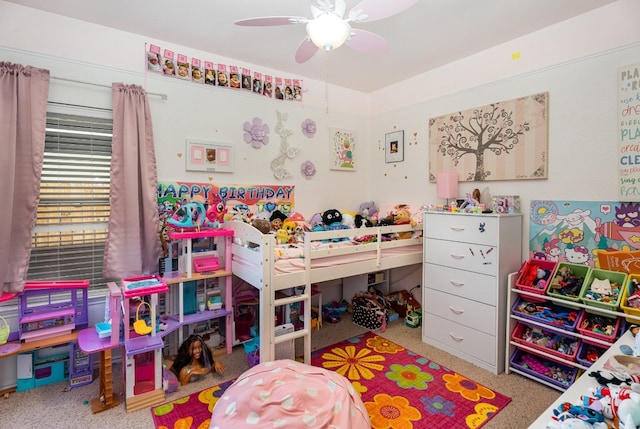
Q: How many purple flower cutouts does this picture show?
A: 3